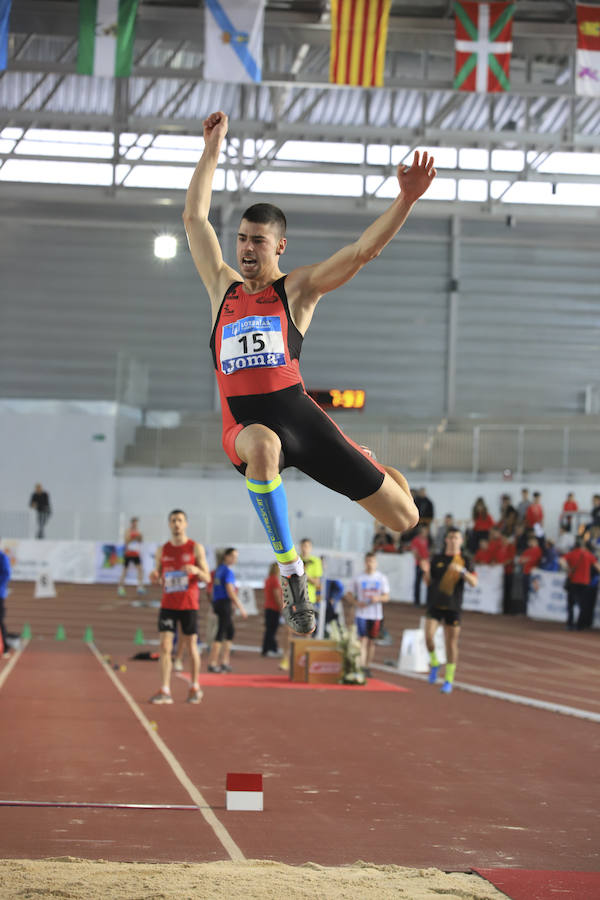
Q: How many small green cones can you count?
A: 4